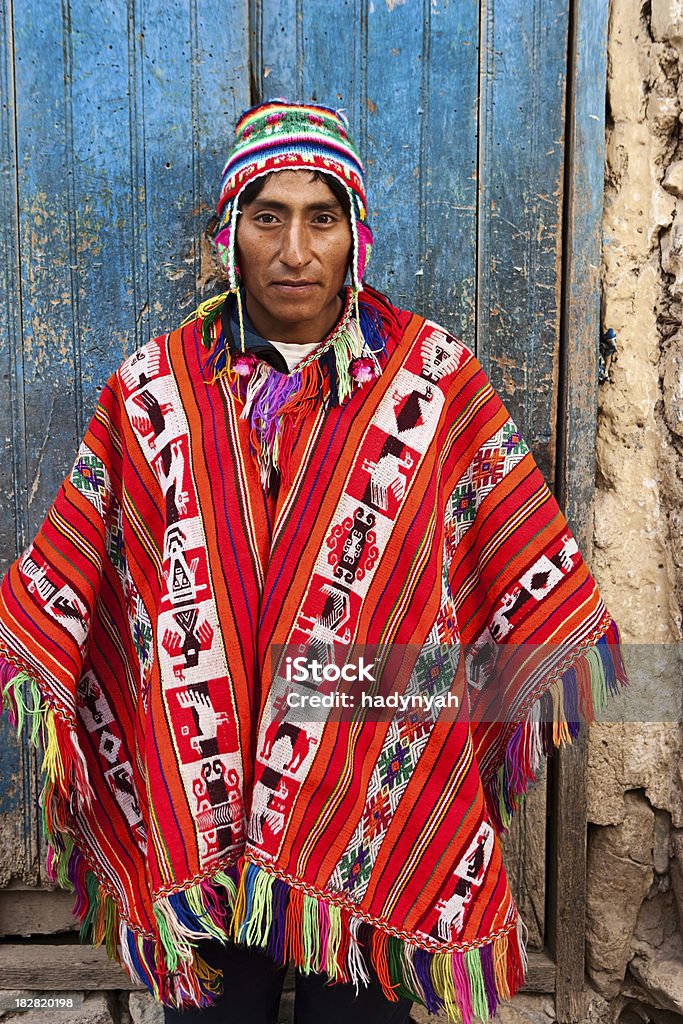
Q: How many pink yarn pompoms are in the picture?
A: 2